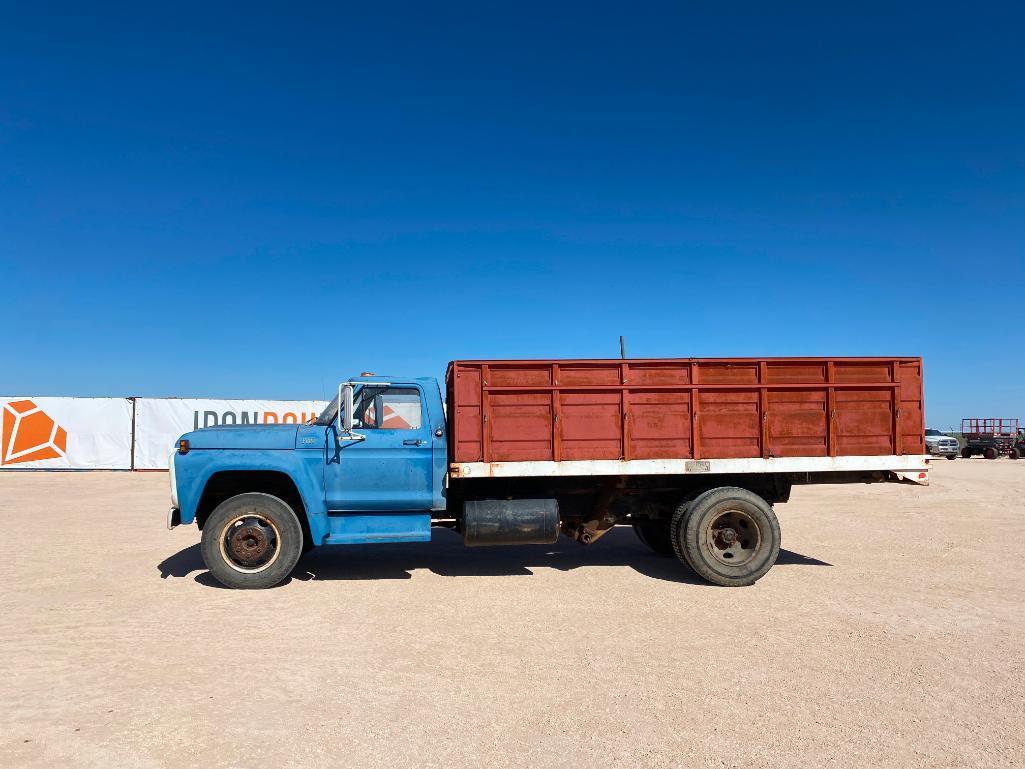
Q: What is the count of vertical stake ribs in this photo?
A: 7